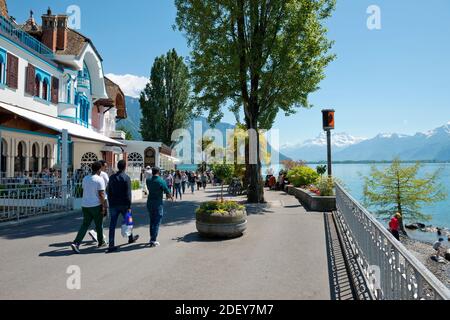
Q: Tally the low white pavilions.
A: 1